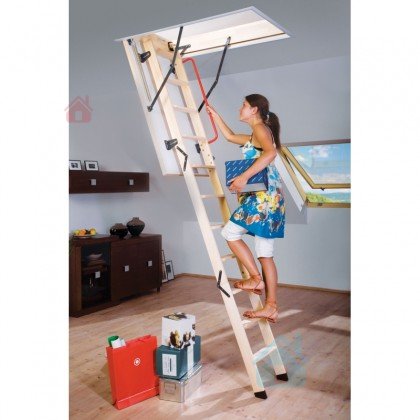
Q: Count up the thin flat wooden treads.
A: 10